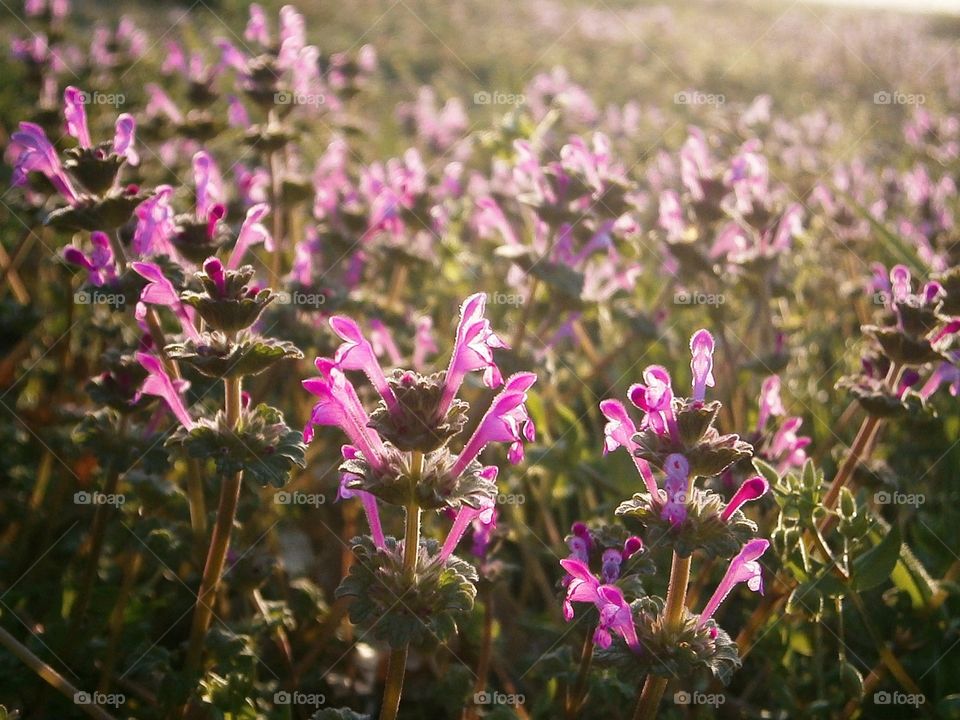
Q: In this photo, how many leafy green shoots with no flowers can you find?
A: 1